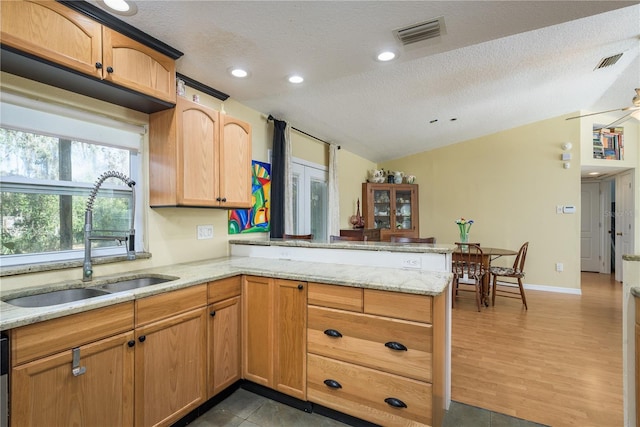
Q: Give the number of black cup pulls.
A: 4